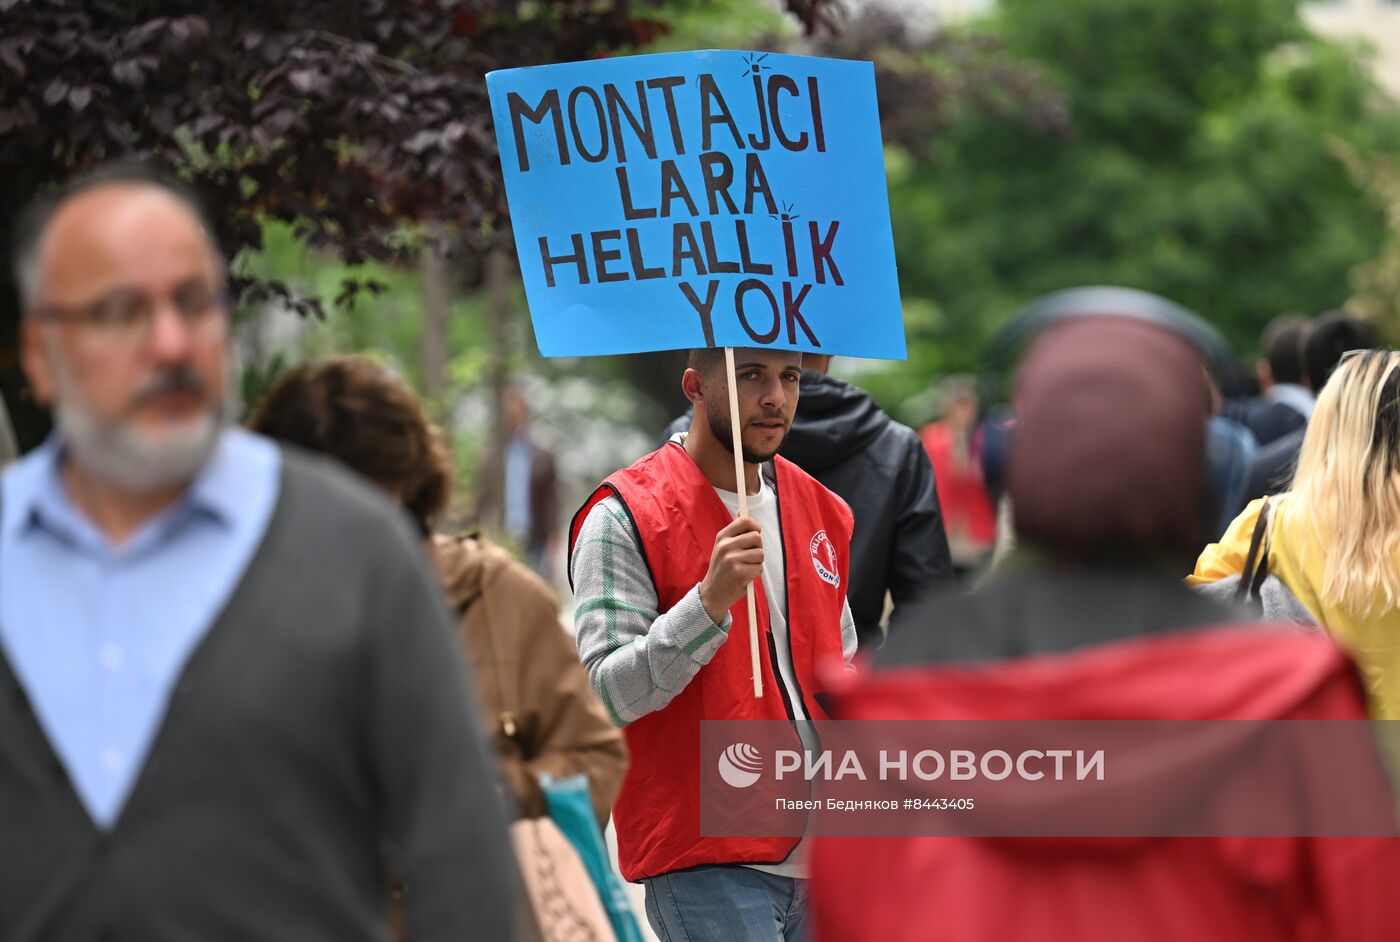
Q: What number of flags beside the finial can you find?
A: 0